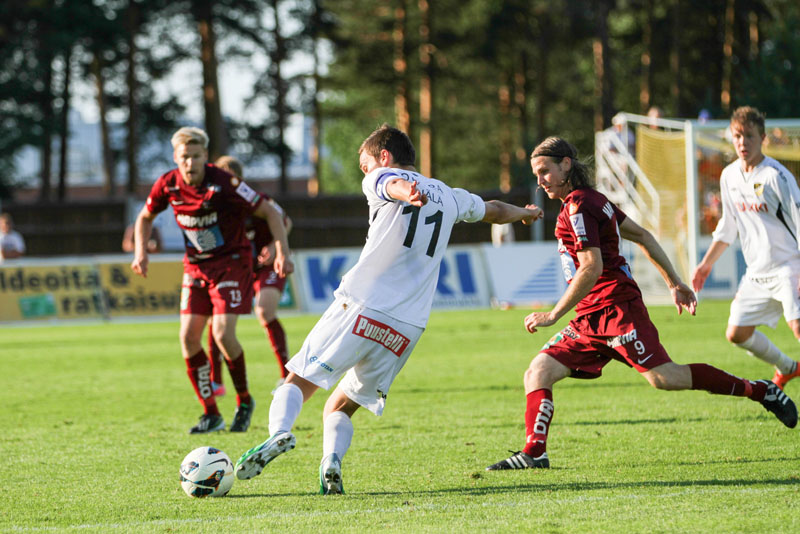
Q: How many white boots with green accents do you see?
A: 2